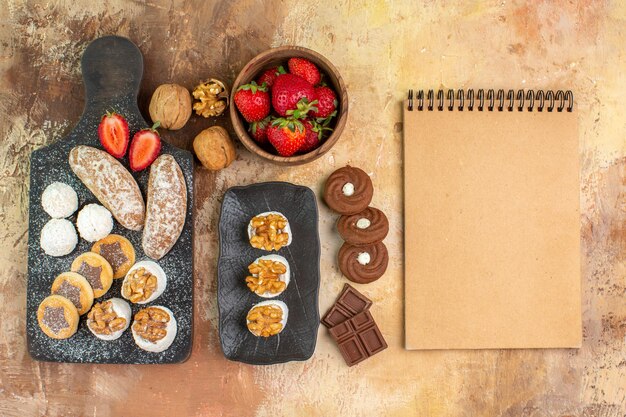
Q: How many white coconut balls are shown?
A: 3